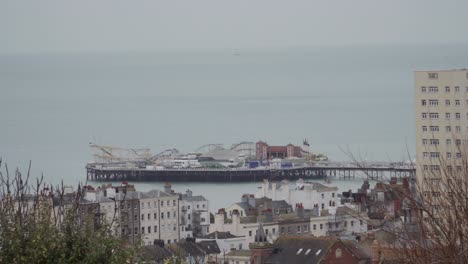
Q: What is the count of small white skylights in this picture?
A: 3